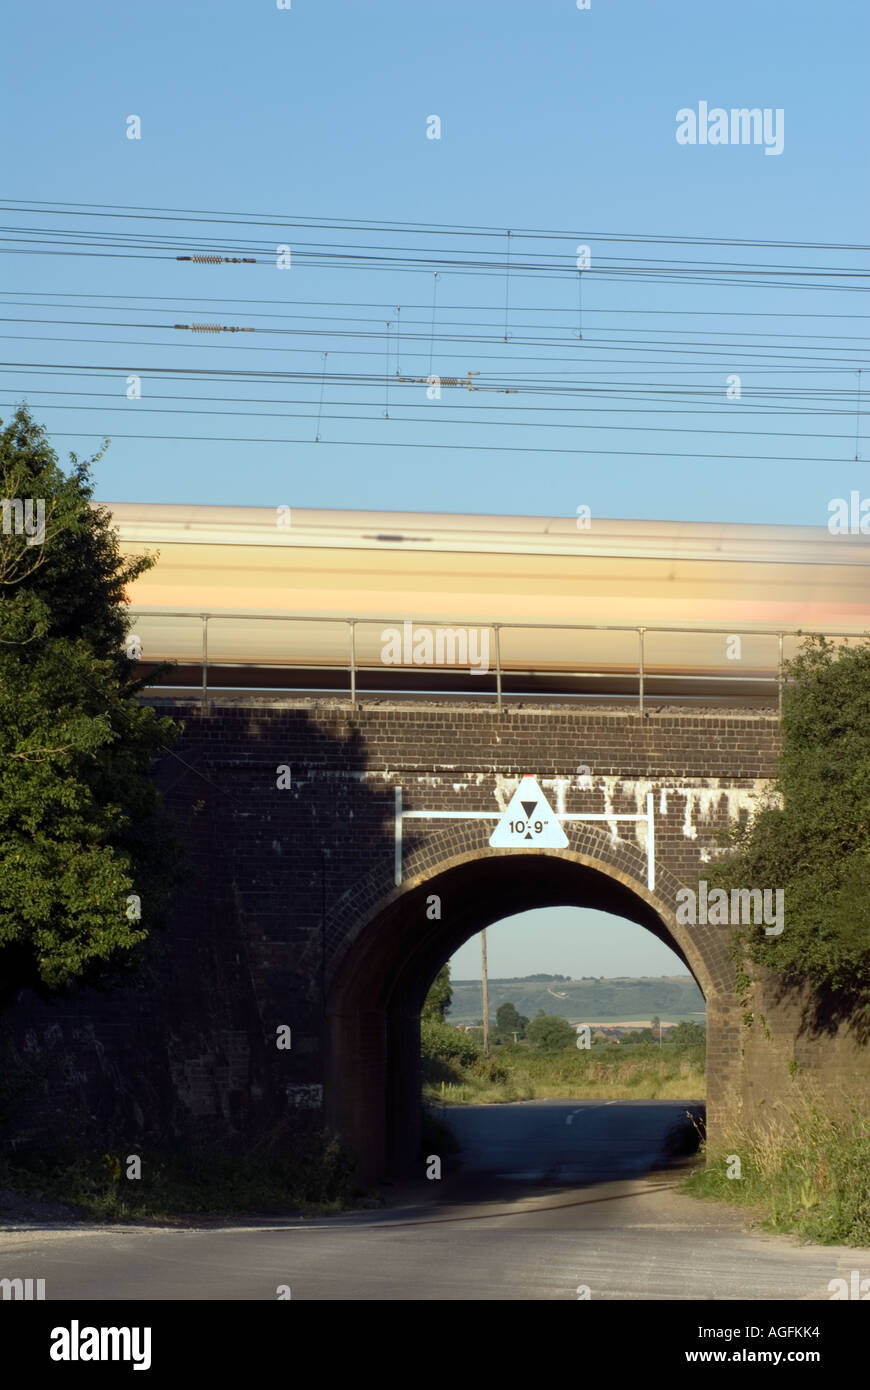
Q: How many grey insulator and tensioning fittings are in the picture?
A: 3